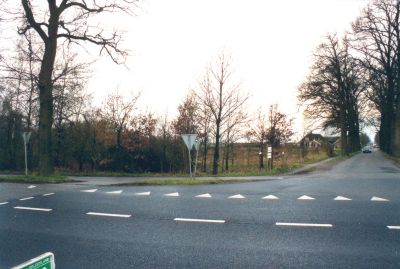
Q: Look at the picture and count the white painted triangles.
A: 11